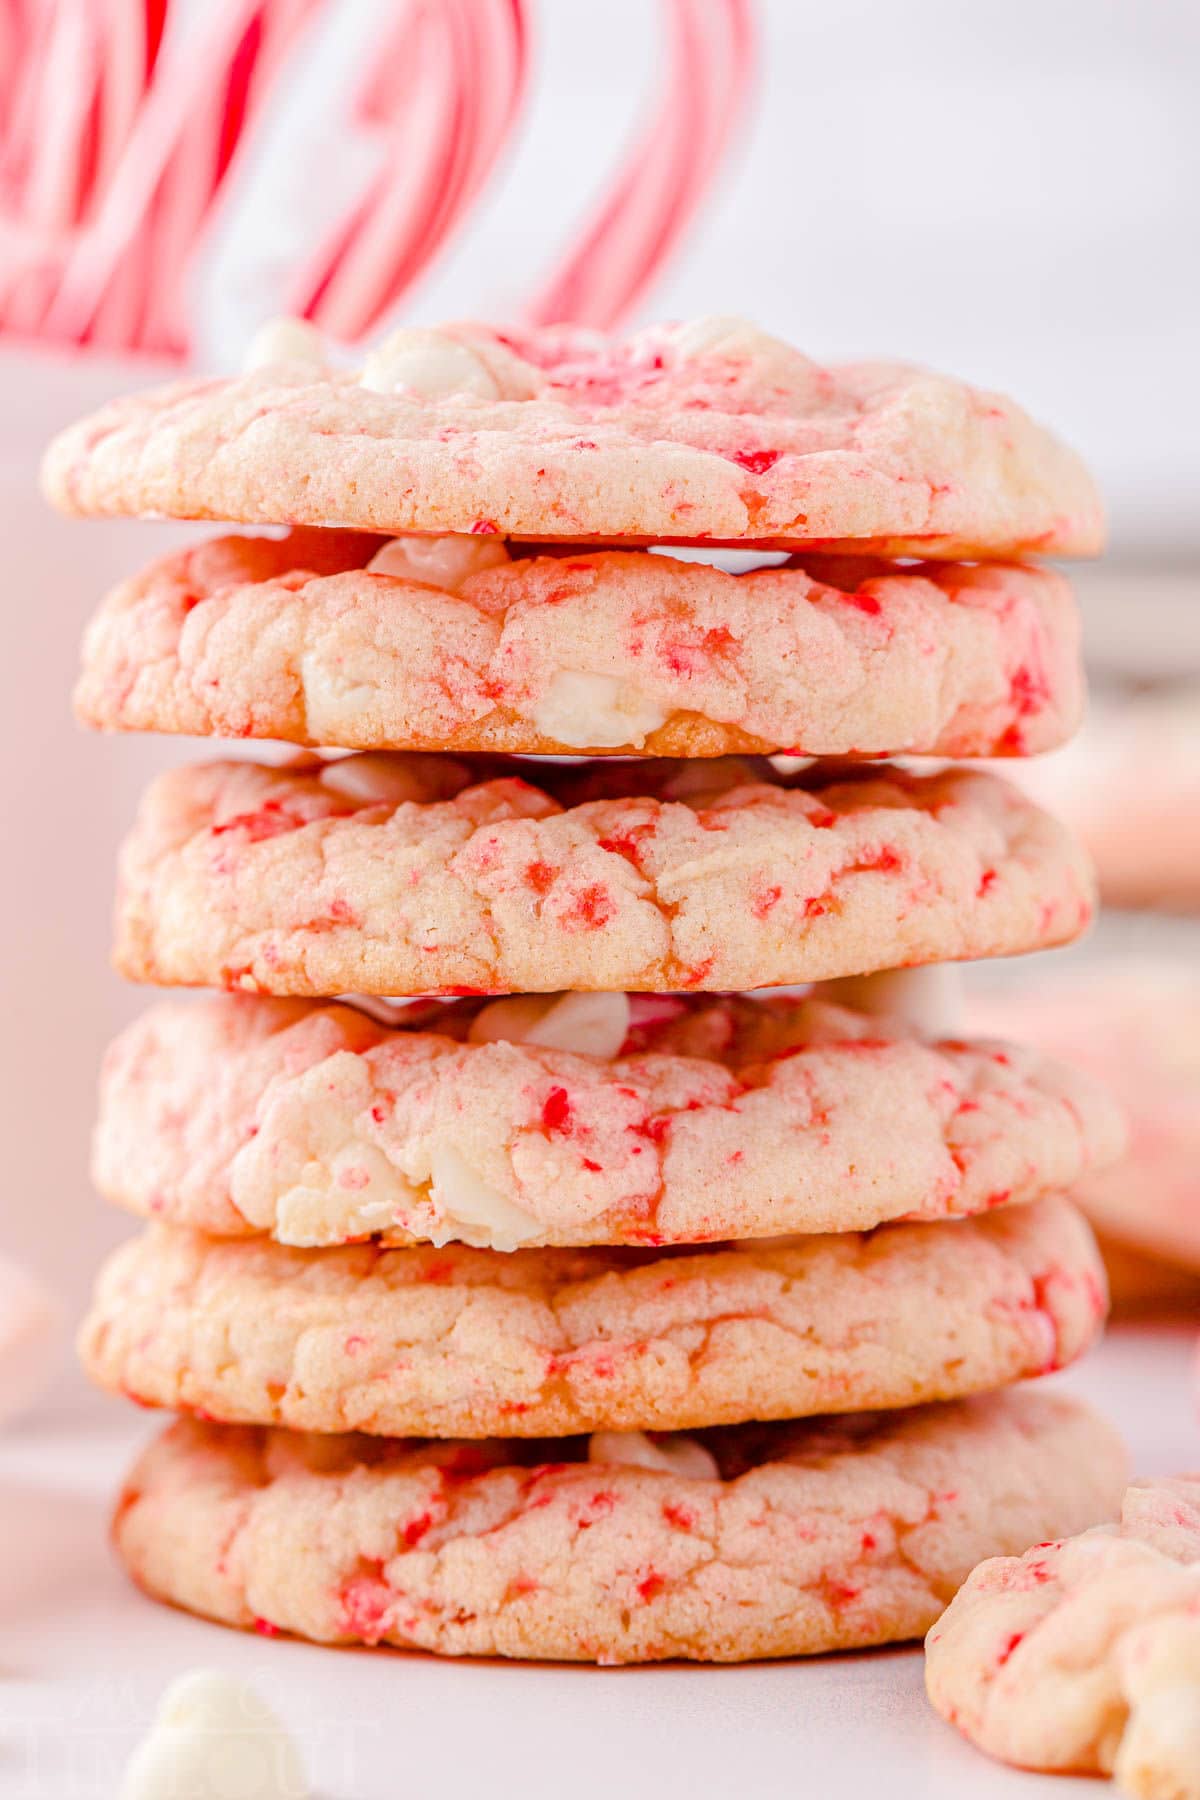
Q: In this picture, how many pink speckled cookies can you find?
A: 7